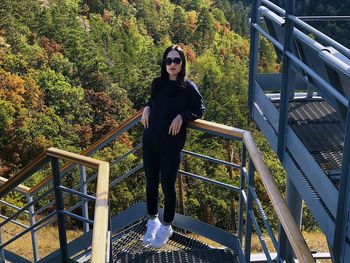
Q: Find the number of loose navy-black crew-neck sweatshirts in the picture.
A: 1